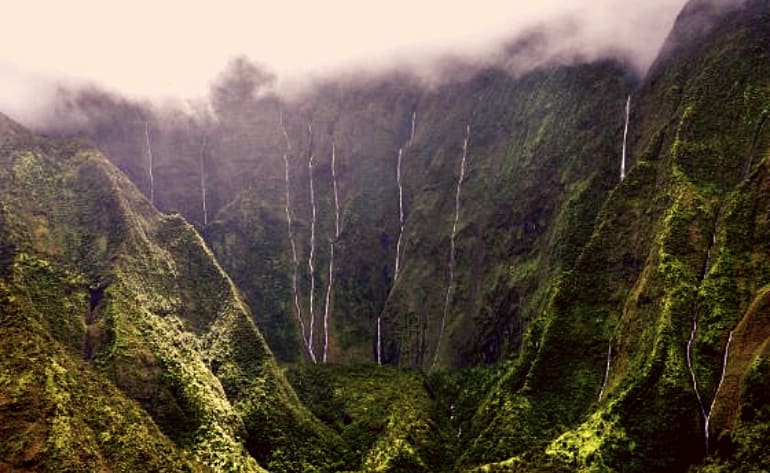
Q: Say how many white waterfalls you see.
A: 11